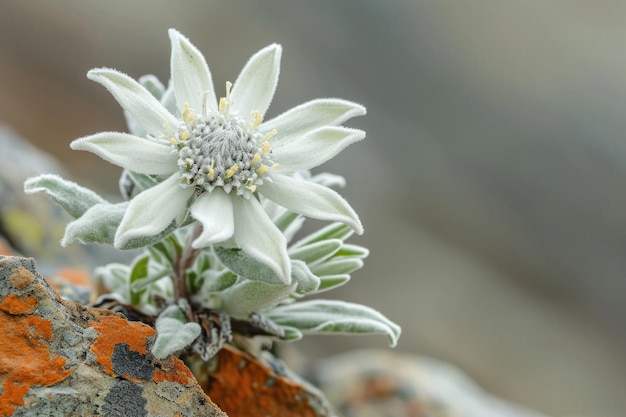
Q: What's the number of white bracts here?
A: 10